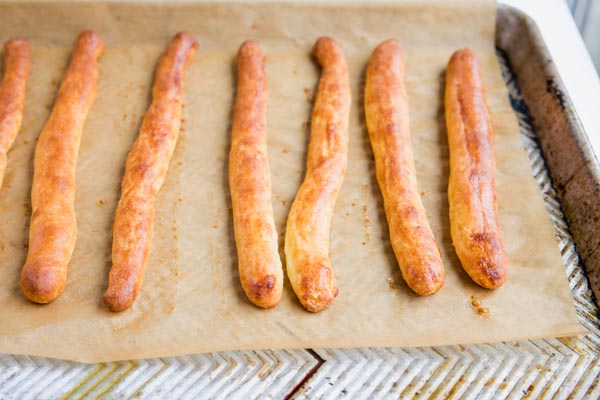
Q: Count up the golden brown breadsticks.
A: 7